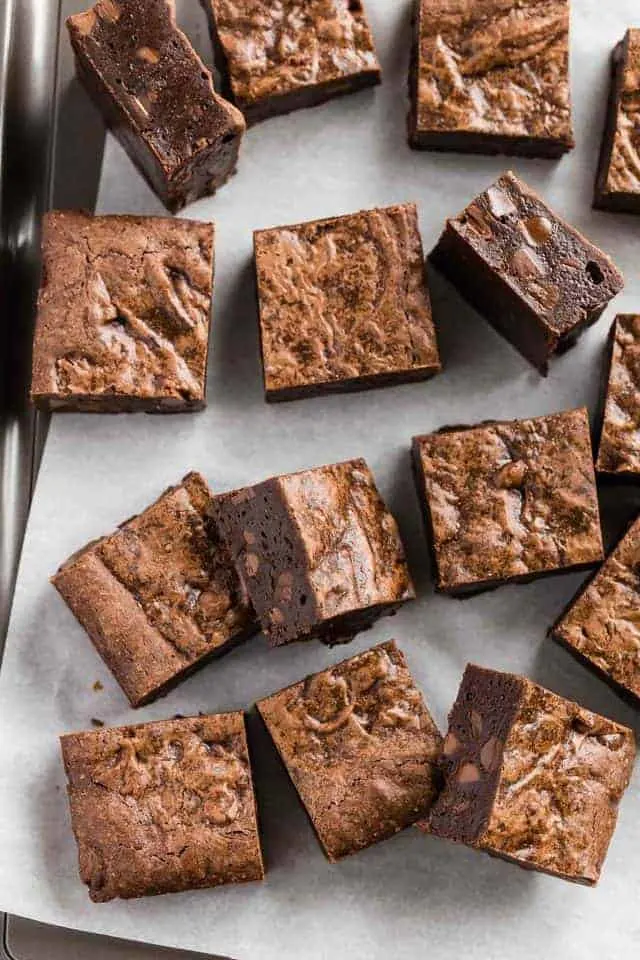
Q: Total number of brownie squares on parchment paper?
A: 15